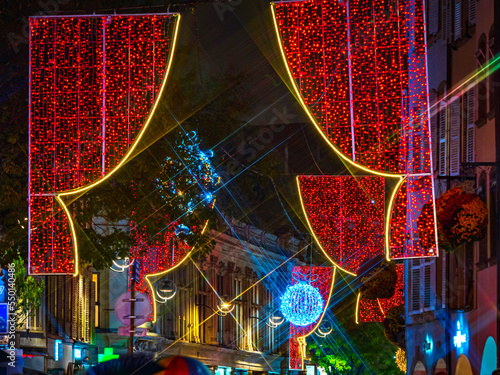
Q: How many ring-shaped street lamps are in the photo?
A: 5